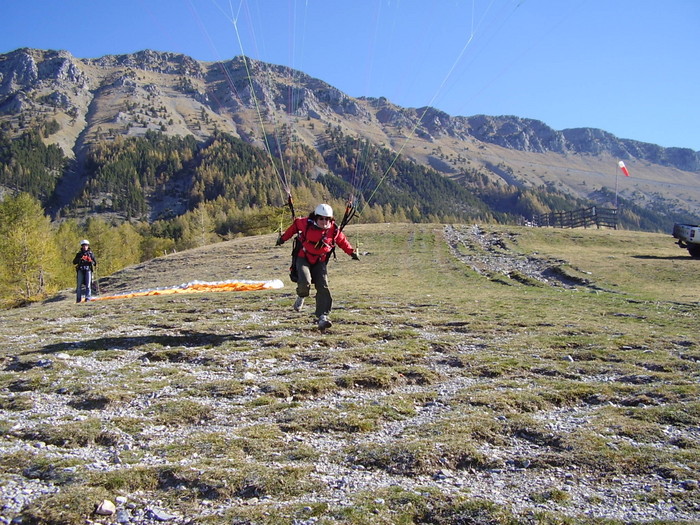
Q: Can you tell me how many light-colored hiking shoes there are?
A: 2